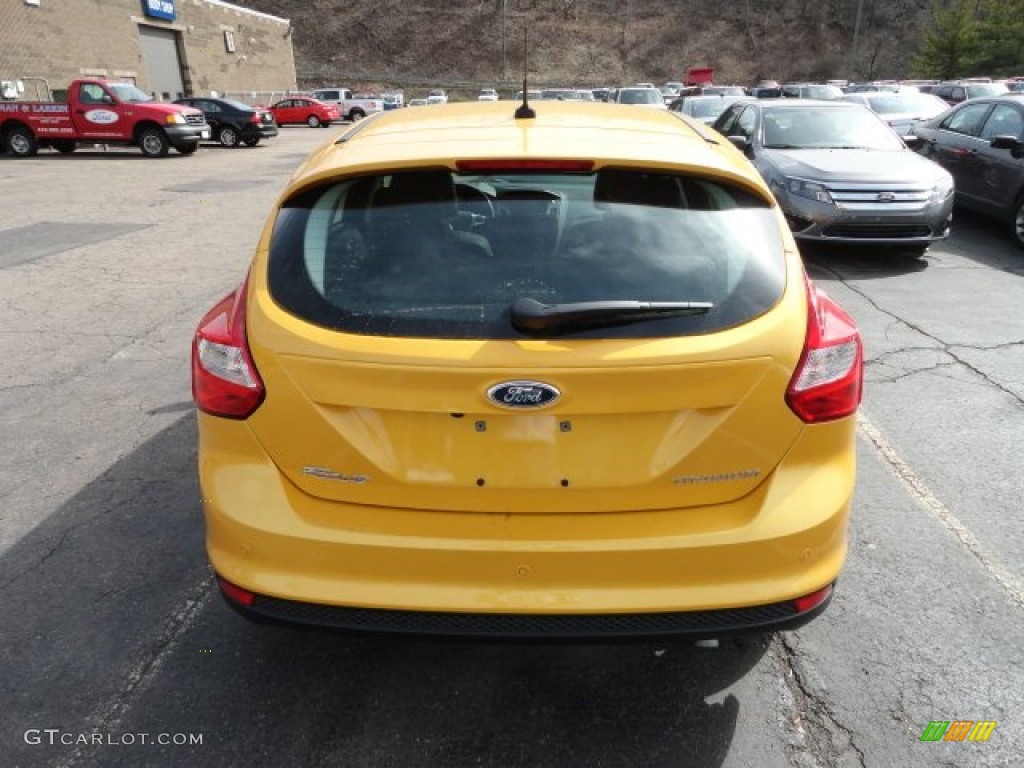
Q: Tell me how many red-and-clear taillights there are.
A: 2